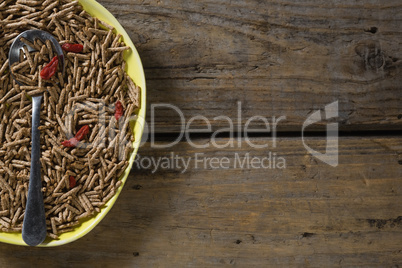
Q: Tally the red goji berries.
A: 6